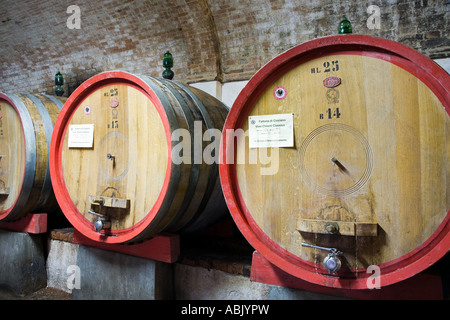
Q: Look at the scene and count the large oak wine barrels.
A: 3